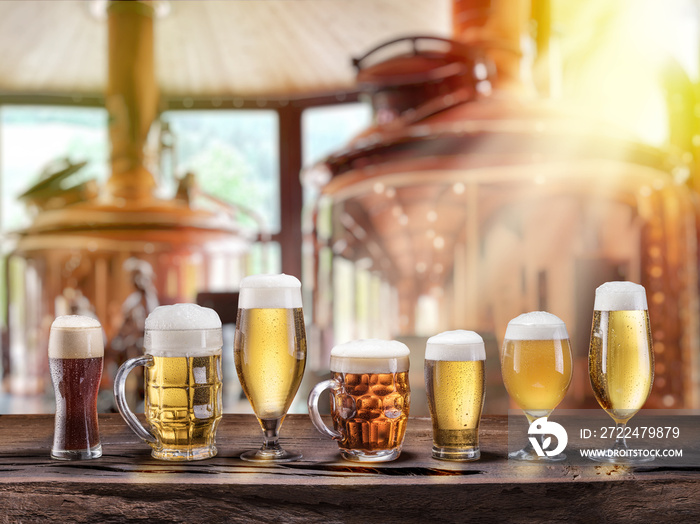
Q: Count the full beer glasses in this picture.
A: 7